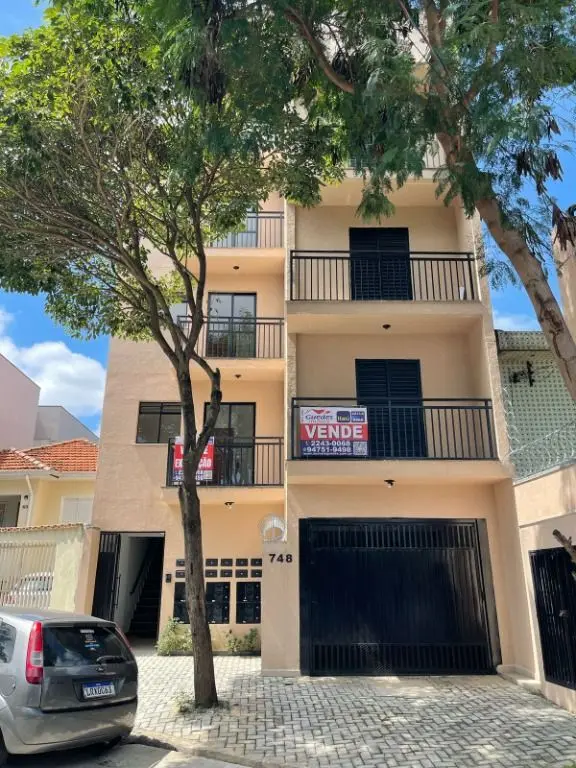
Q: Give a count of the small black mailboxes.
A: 10